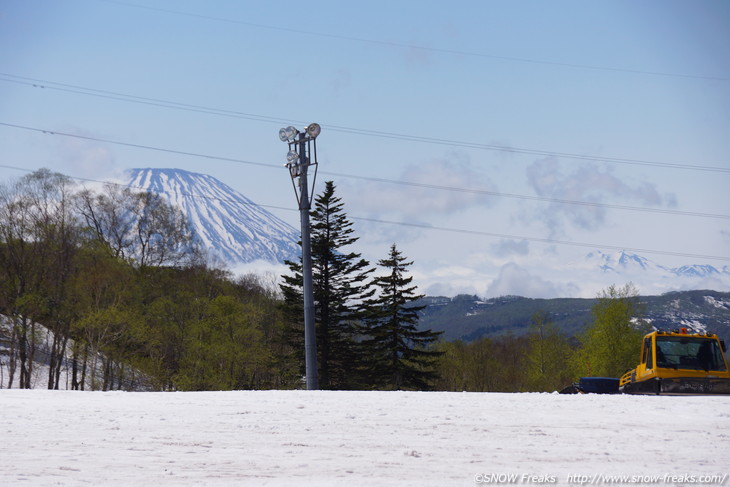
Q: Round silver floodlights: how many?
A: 4